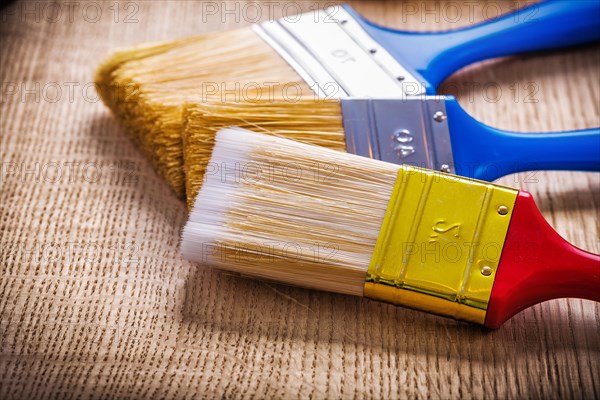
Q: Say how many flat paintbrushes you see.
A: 3